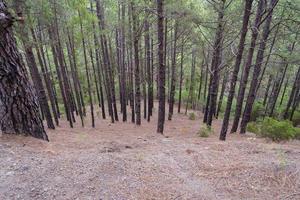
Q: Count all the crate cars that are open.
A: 0